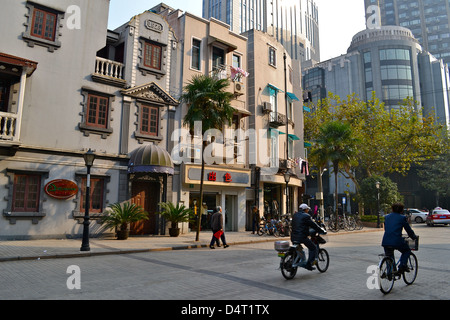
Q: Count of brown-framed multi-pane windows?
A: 6